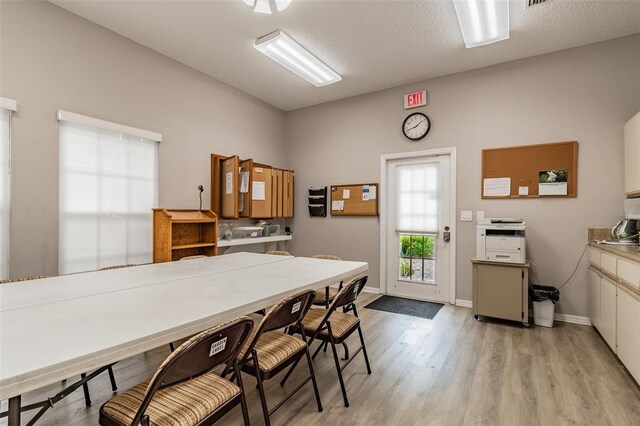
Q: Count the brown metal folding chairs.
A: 8